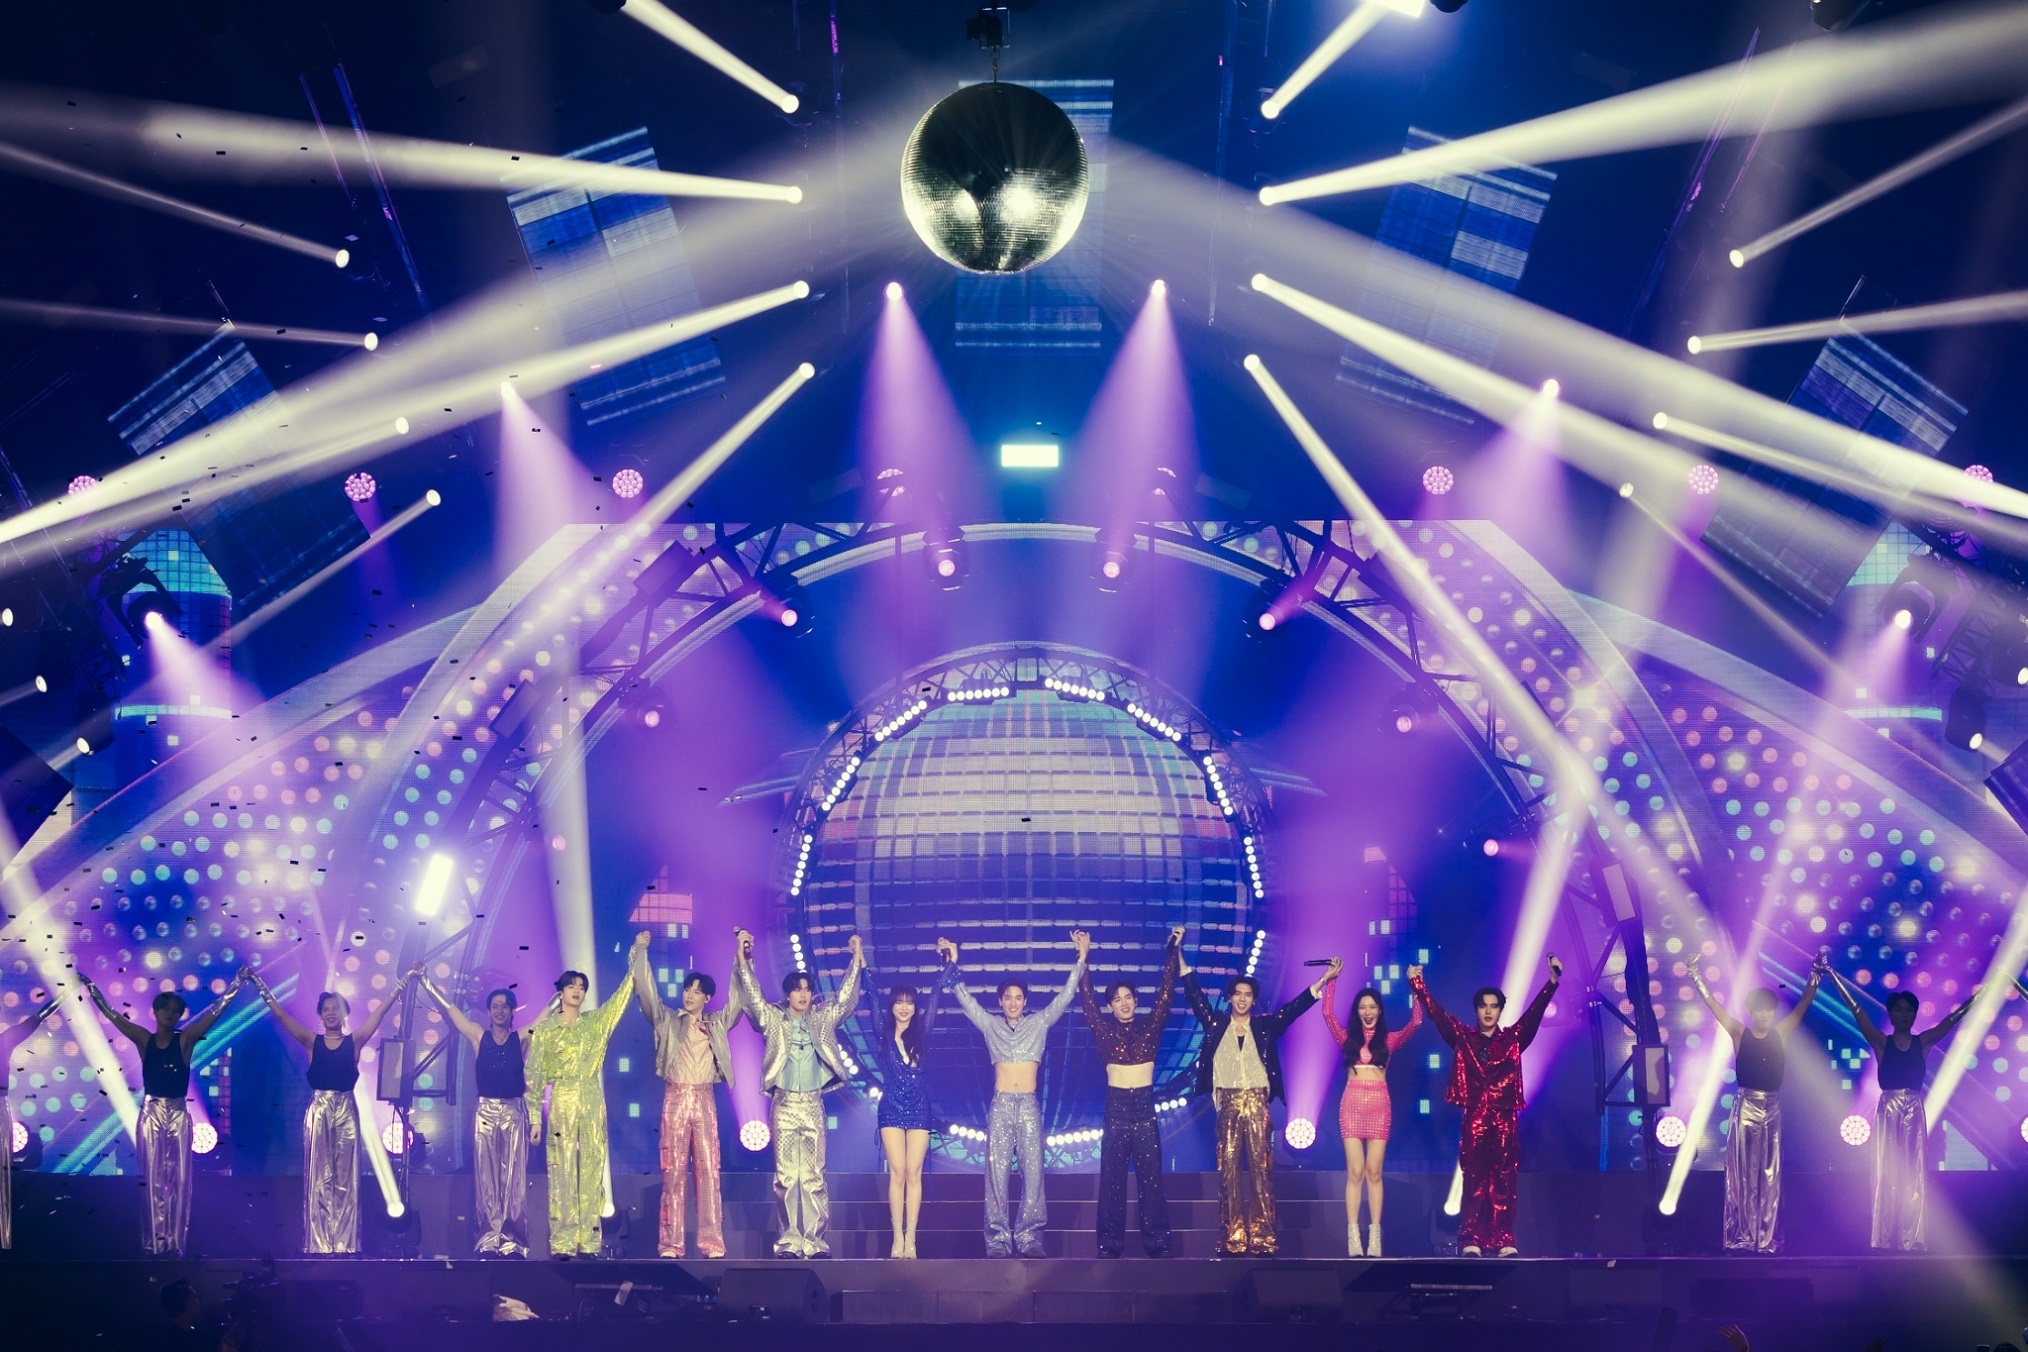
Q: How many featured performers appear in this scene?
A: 9